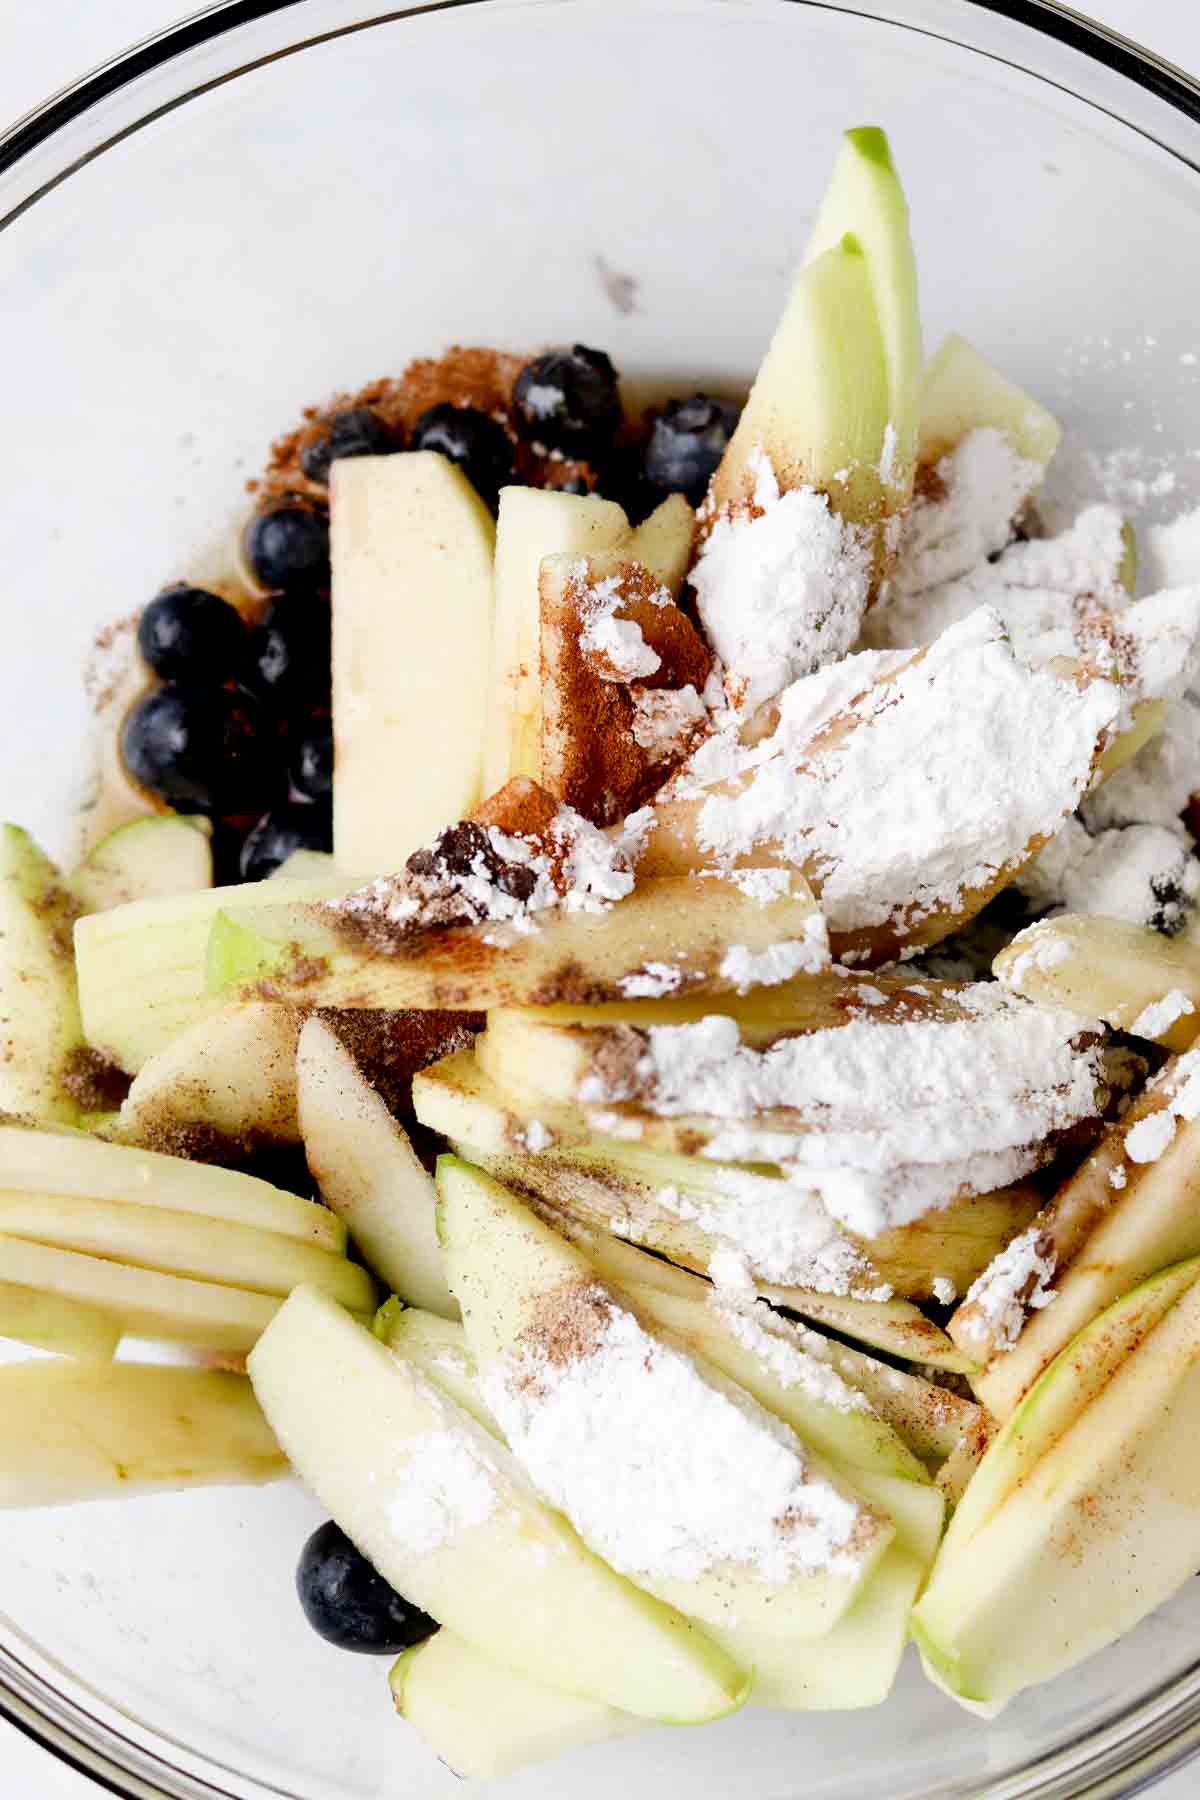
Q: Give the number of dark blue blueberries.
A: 11